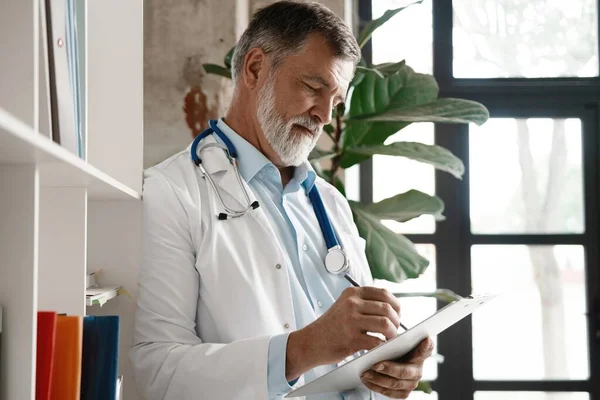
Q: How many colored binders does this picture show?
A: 3